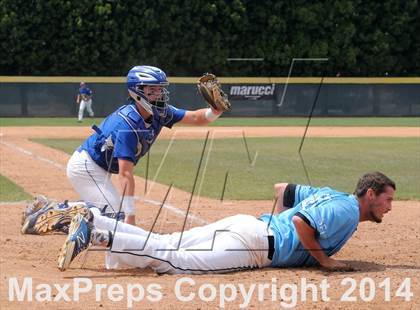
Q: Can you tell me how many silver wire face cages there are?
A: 1